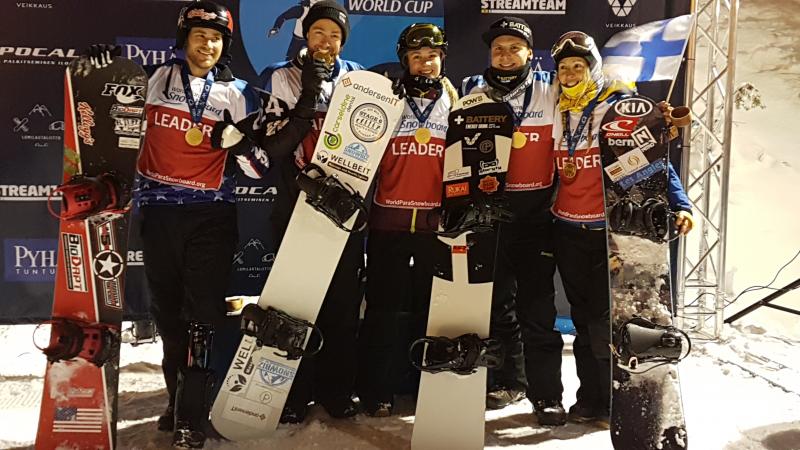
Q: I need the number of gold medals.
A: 5